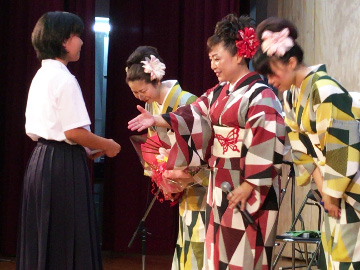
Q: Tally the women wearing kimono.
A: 3